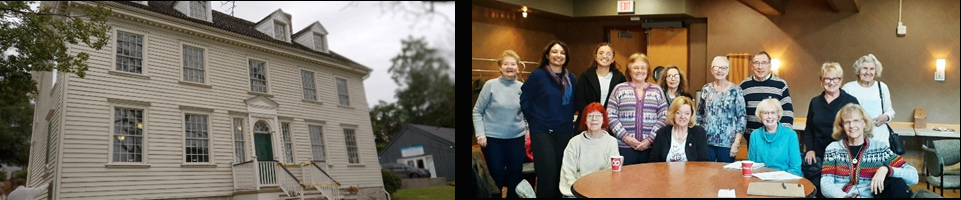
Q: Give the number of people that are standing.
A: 9